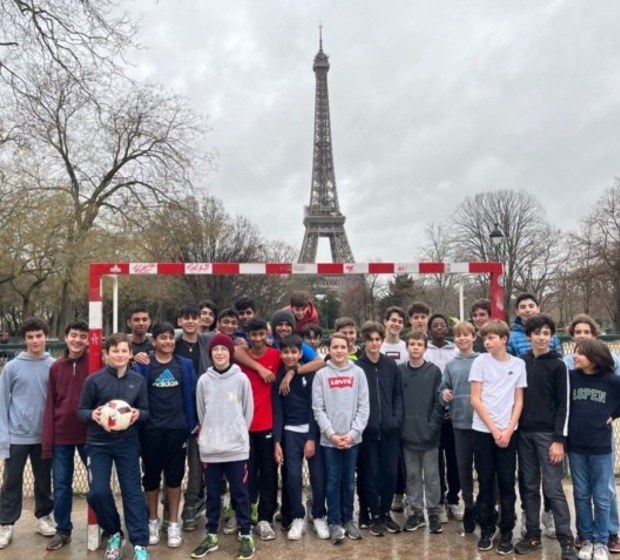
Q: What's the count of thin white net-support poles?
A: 2